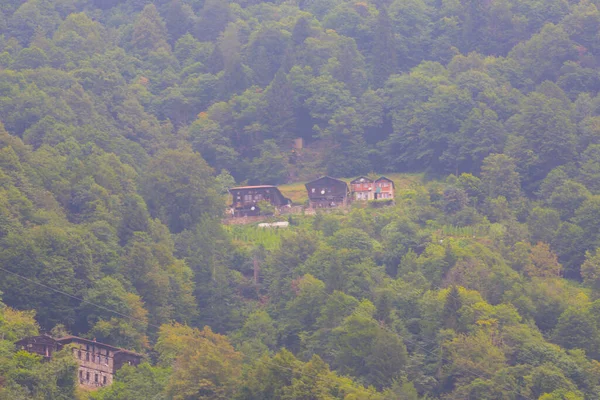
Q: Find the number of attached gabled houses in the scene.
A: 2